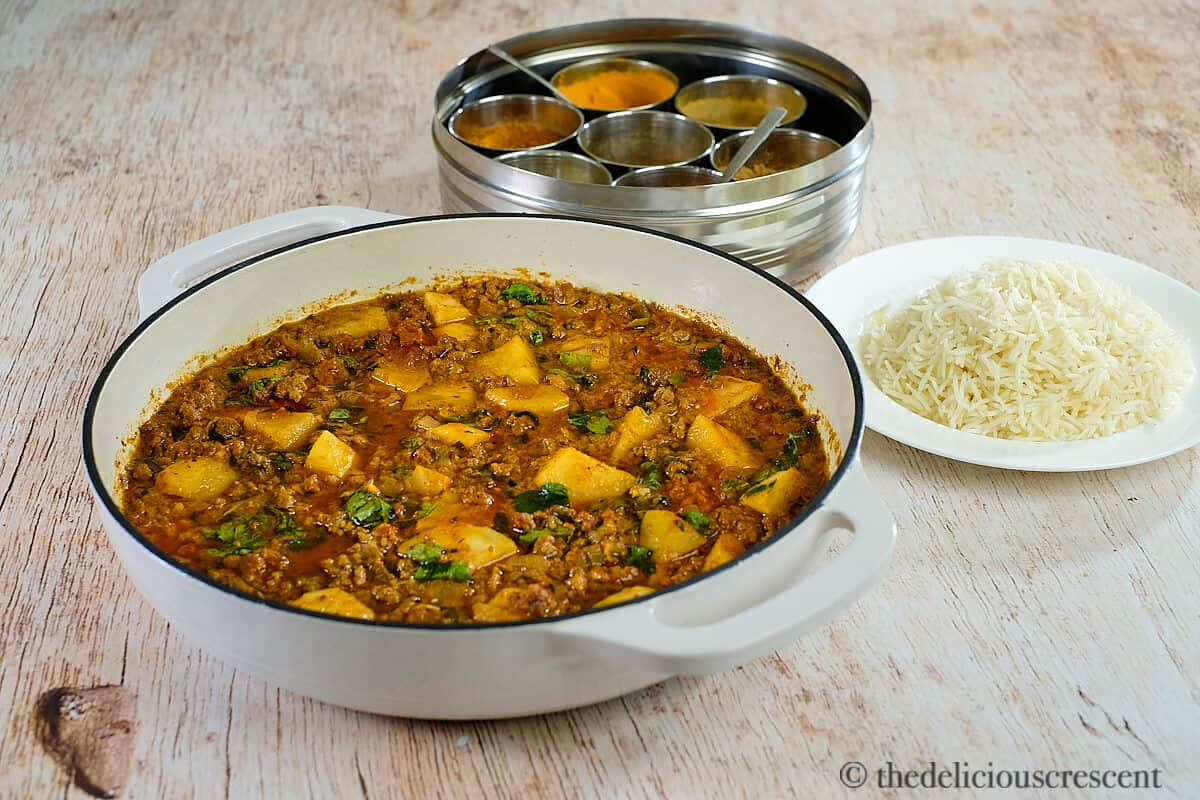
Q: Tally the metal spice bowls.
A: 7